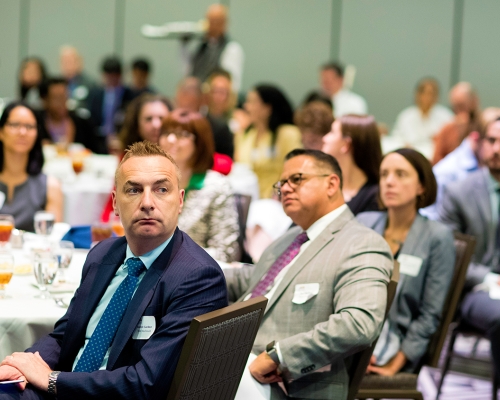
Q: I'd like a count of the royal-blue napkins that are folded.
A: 1